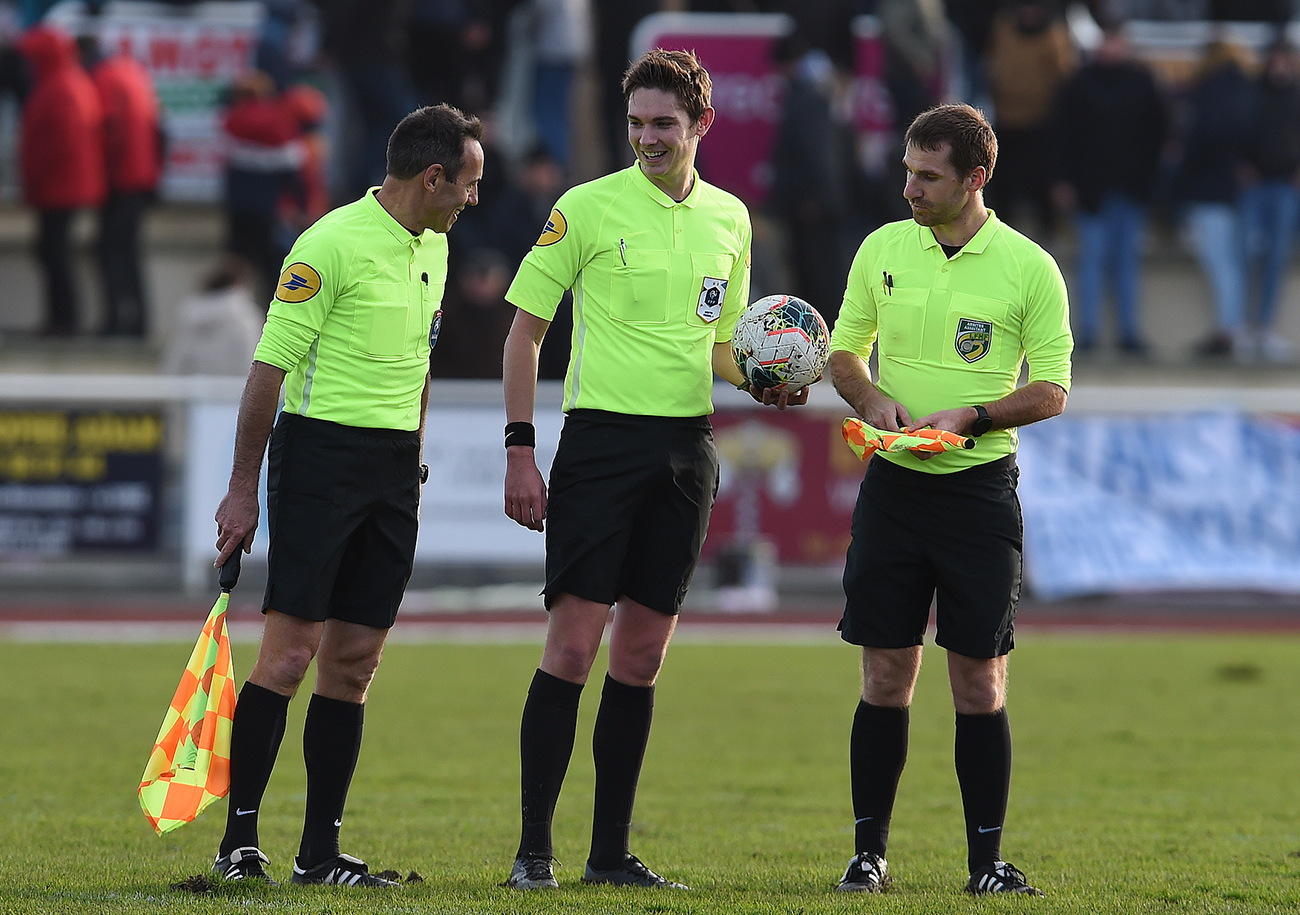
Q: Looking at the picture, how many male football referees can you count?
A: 3